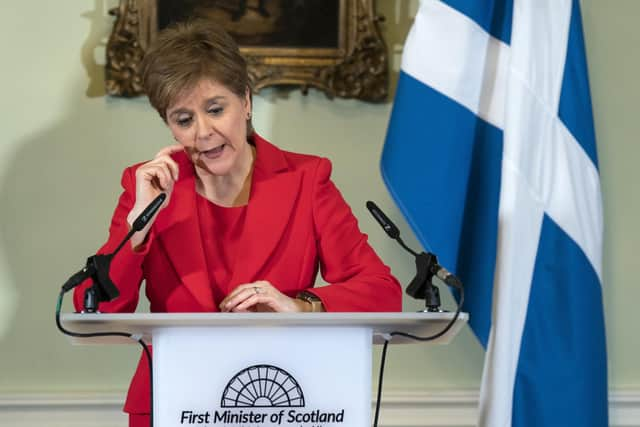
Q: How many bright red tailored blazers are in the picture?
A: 1